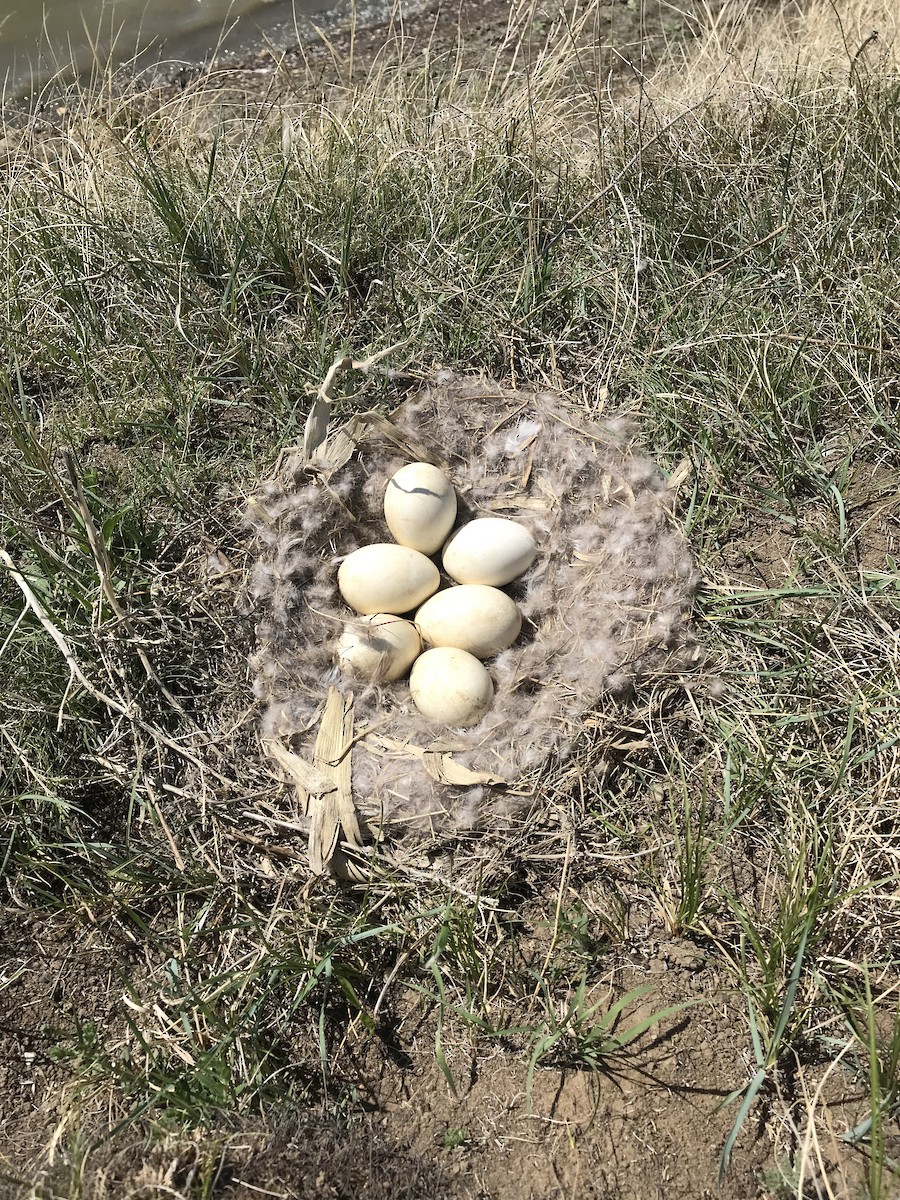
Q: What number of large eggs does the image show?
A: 6